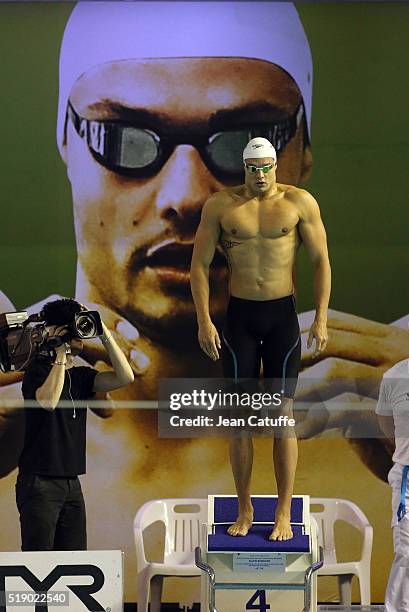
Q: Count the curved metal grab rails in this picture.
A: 2